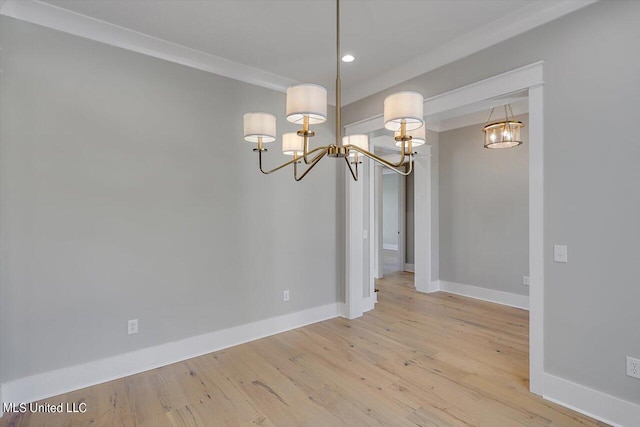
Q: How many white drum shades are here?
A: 6